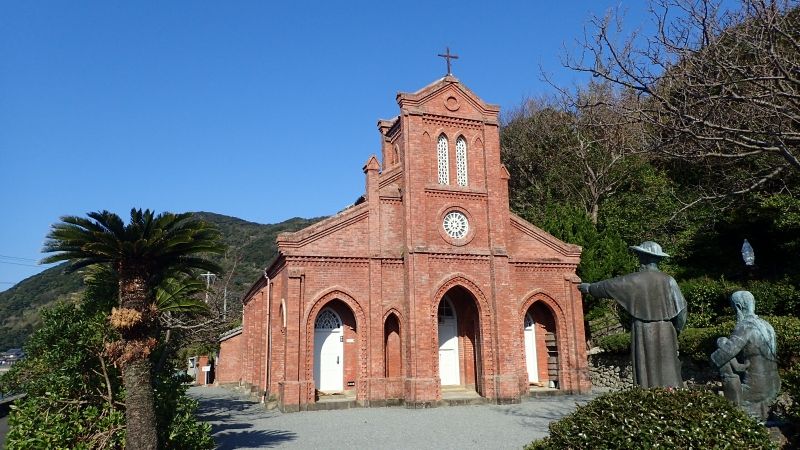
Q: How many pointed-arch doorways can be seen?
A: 3